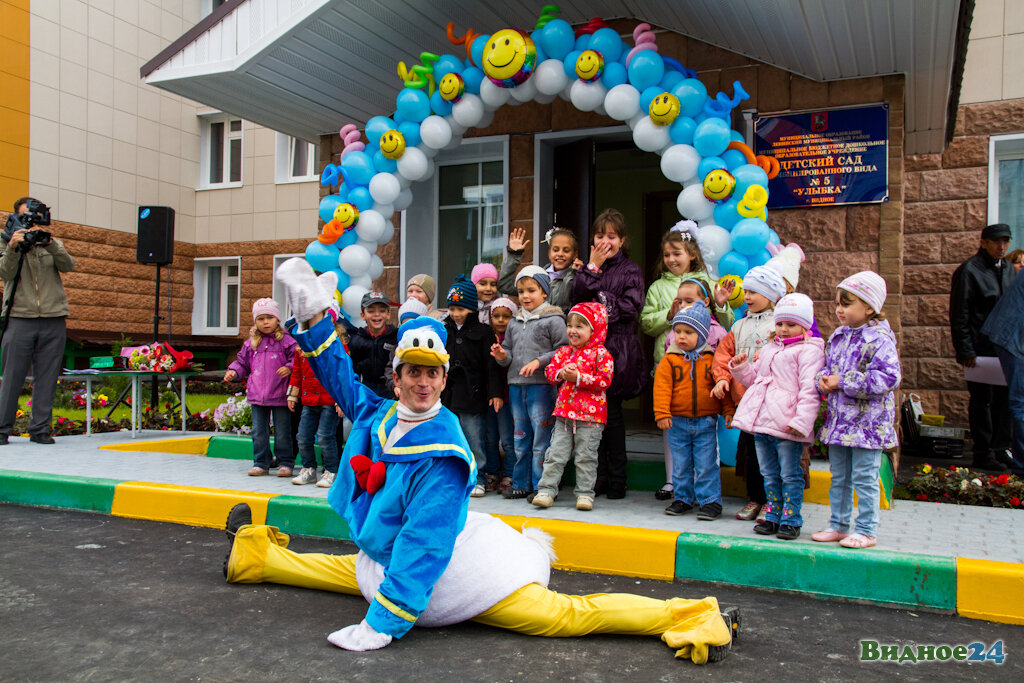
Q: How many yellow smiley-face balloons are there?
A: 8